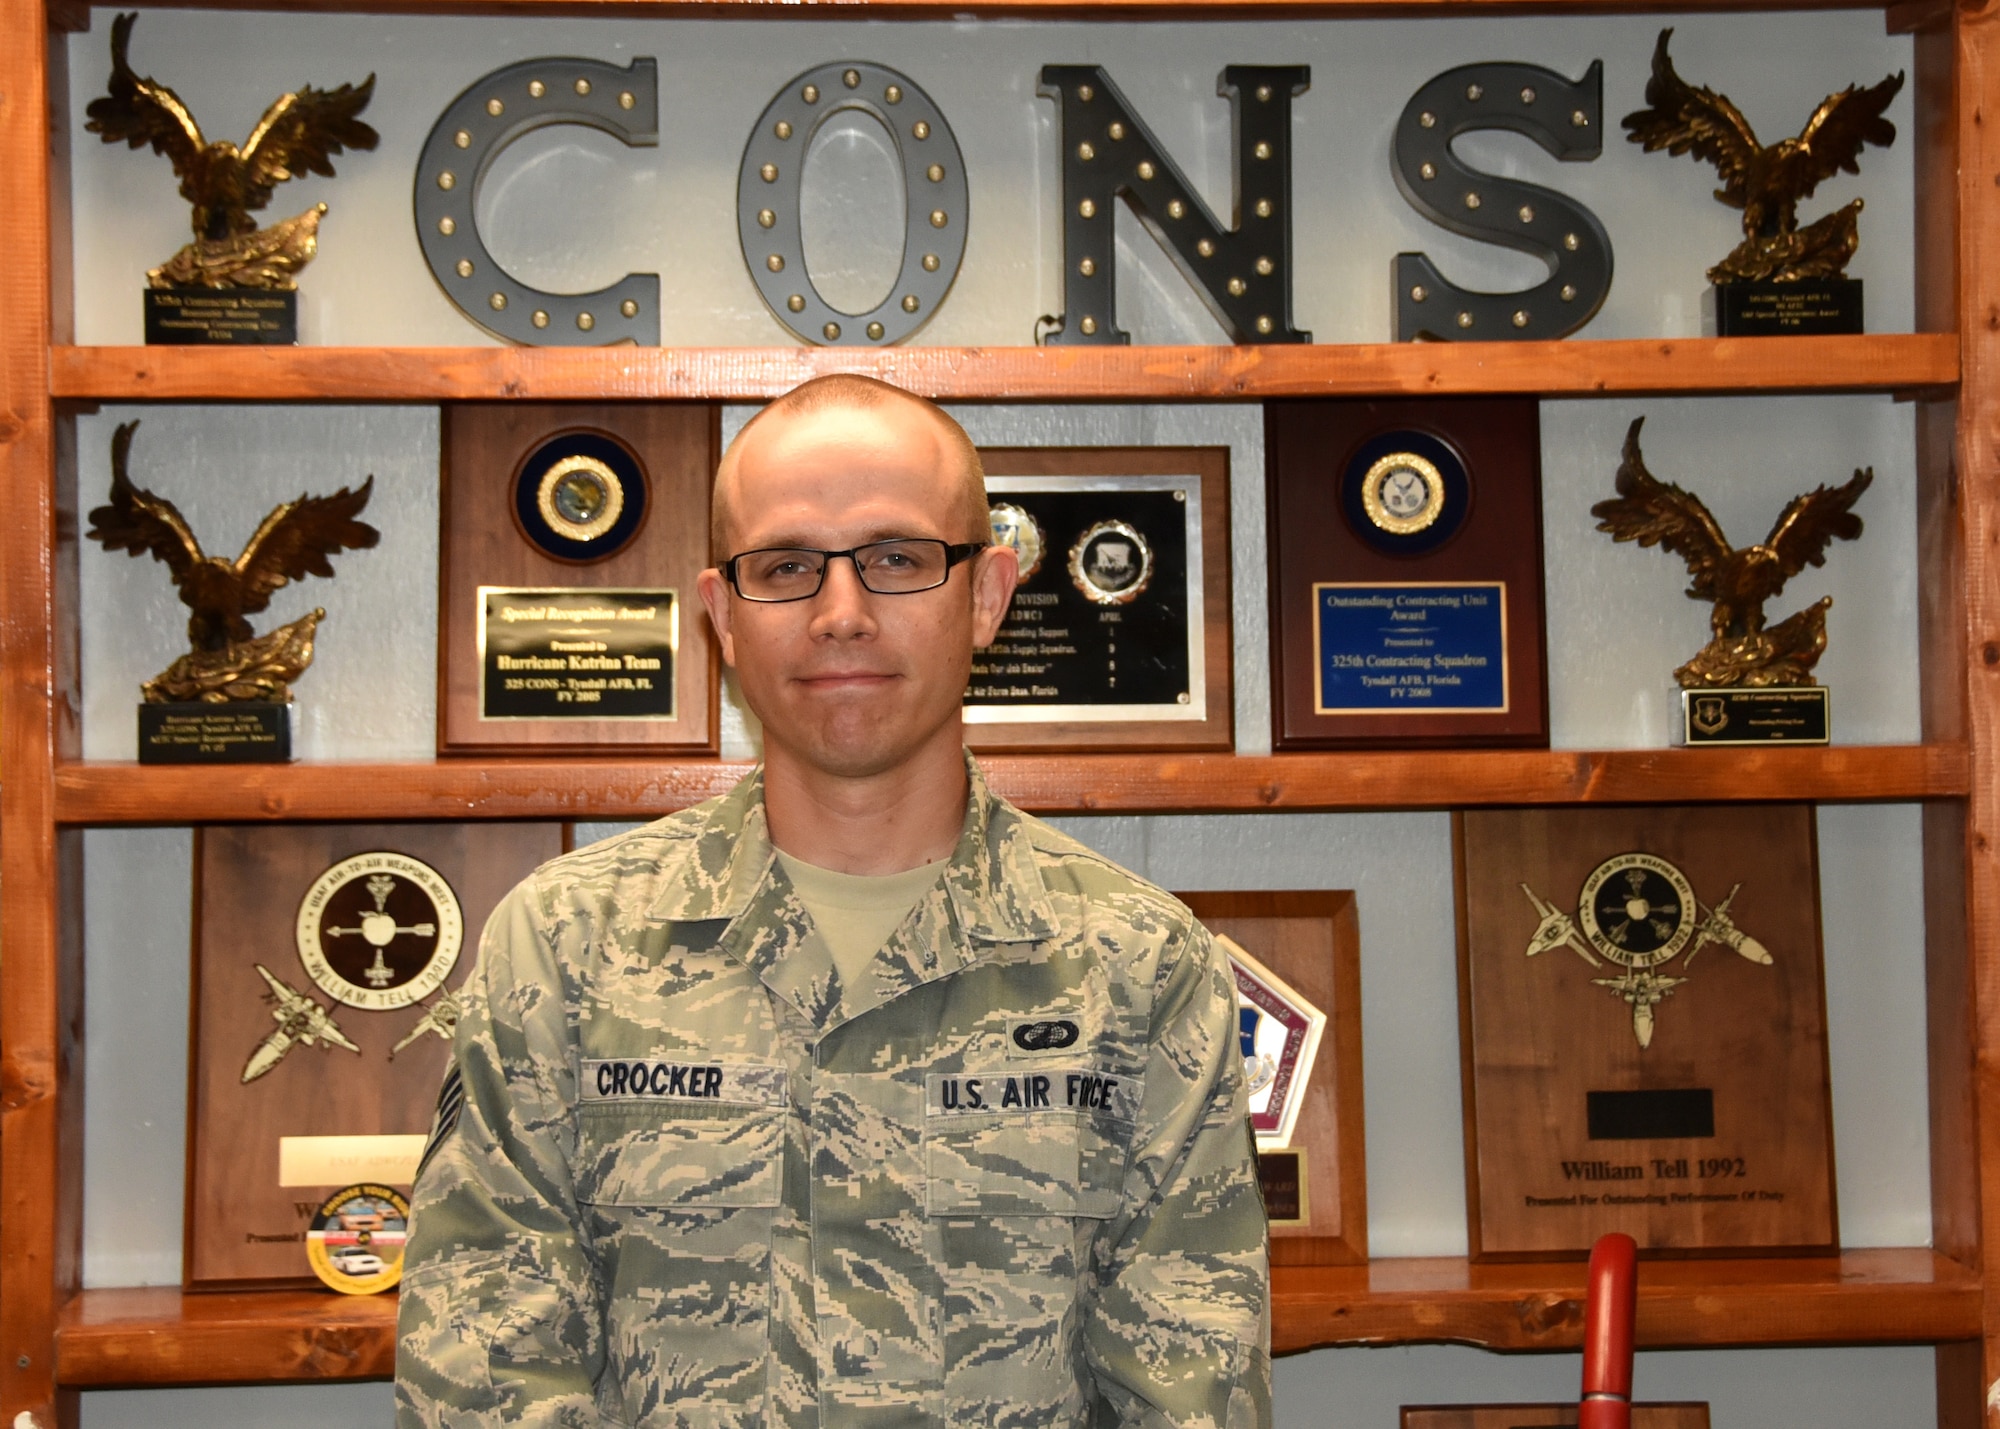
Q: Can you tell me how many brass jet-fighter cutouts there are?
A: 5